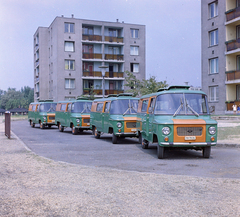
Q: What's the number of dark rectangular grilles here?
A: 4